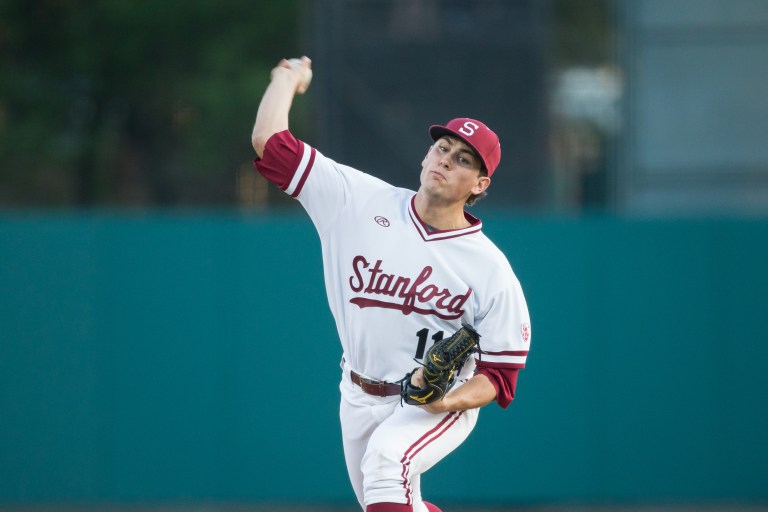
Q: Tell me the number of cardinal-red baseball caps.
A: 1